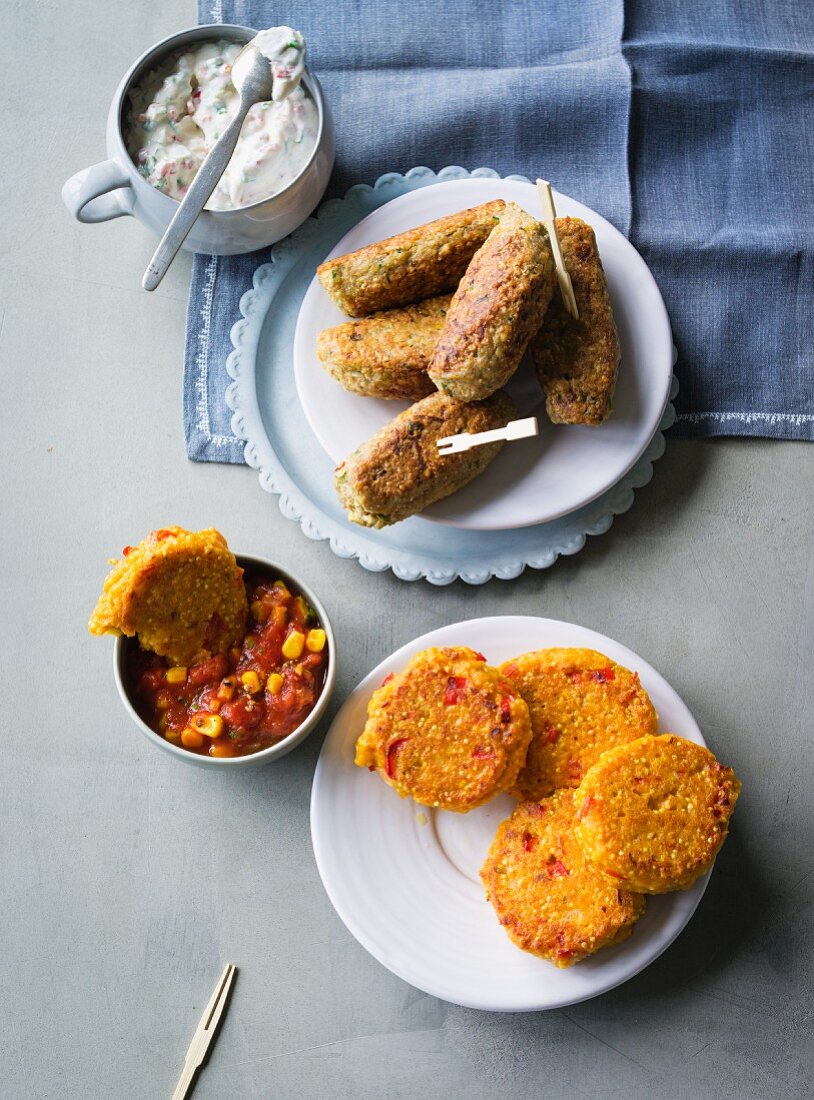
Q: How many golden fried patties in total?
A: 5